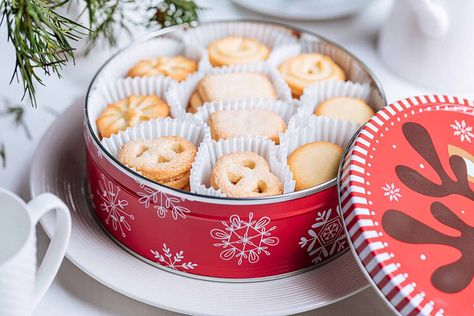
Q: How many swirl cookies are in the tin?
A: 2